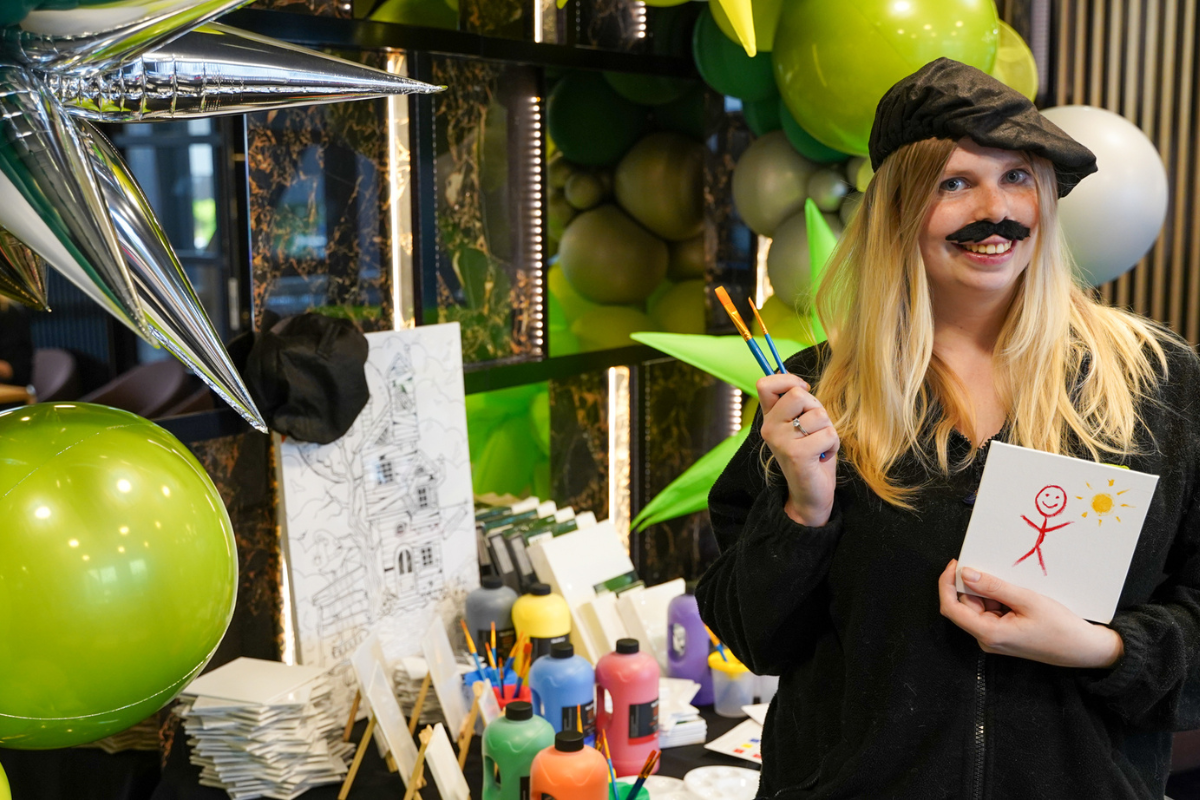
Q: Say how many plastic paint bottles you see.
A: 7